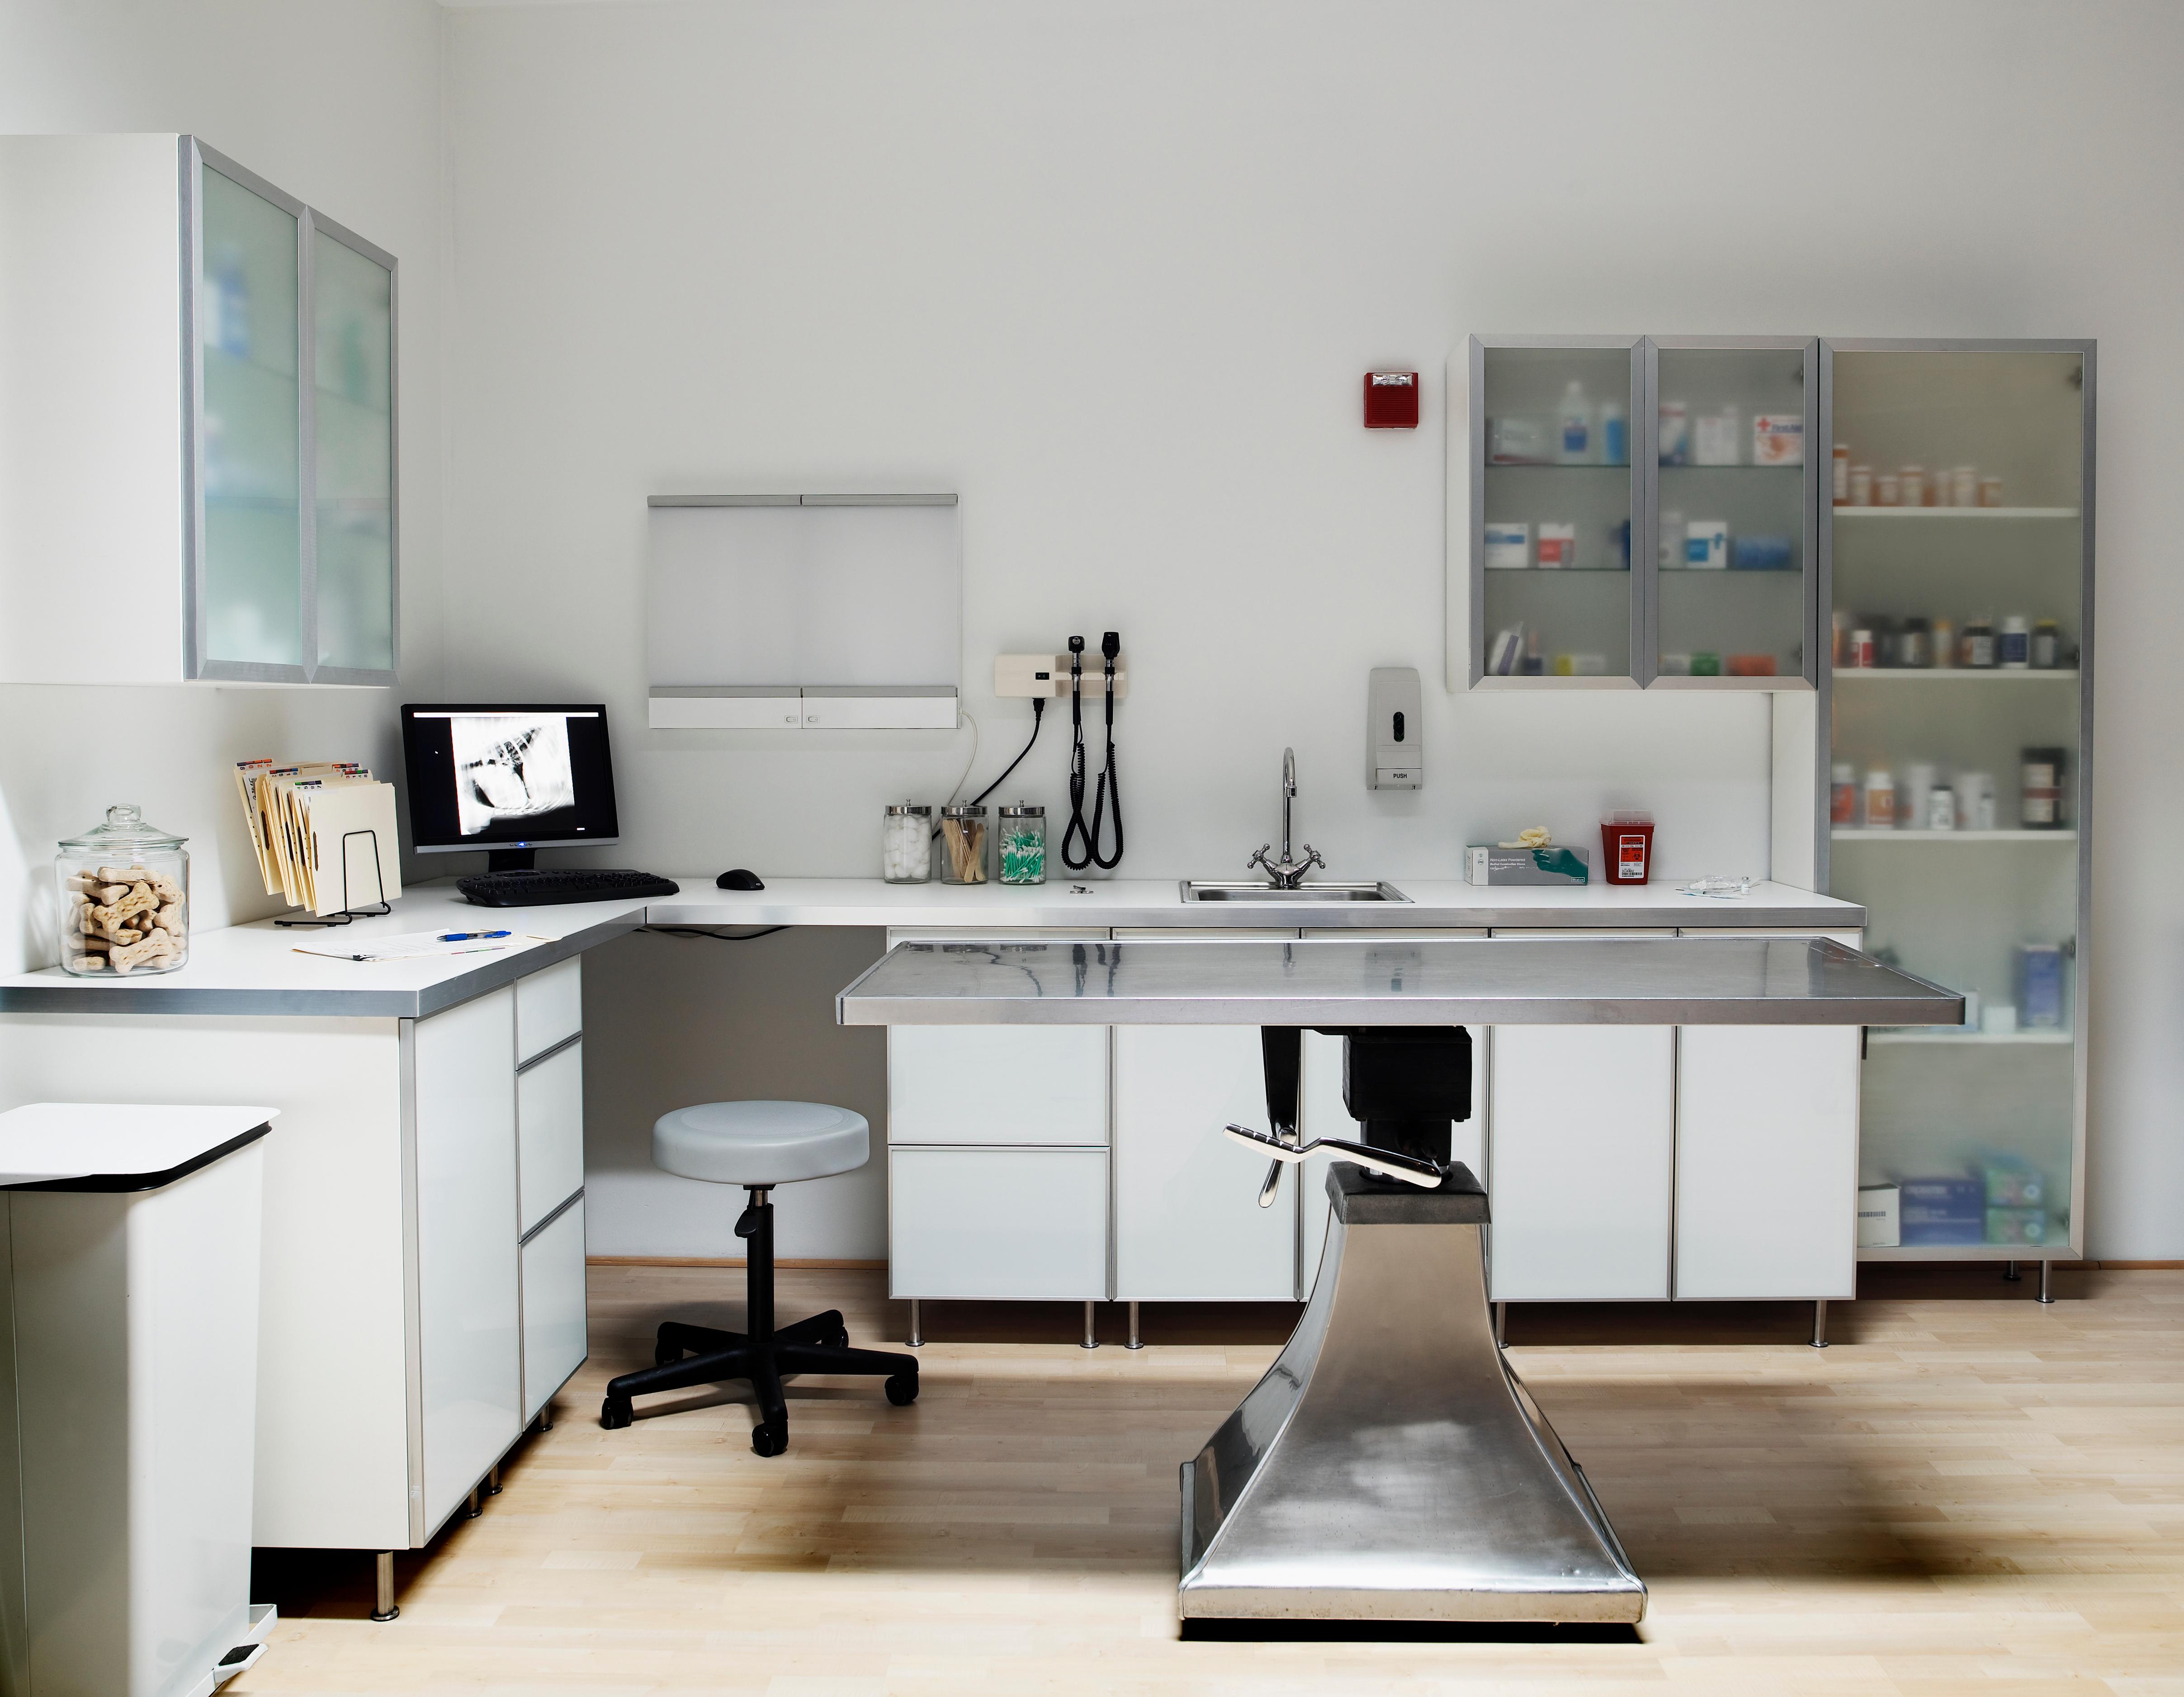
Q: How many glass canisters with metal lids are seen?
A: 3